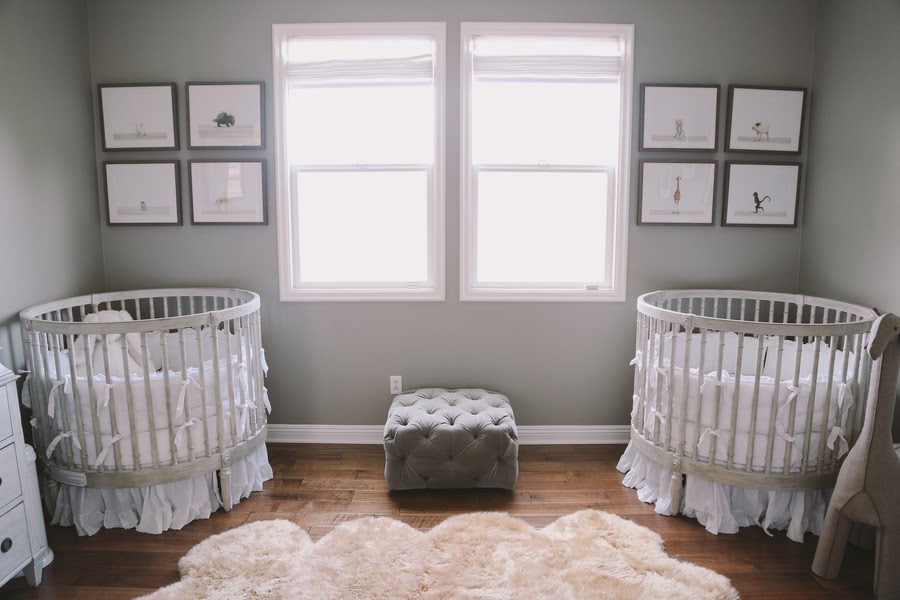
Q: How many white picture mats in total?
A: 8